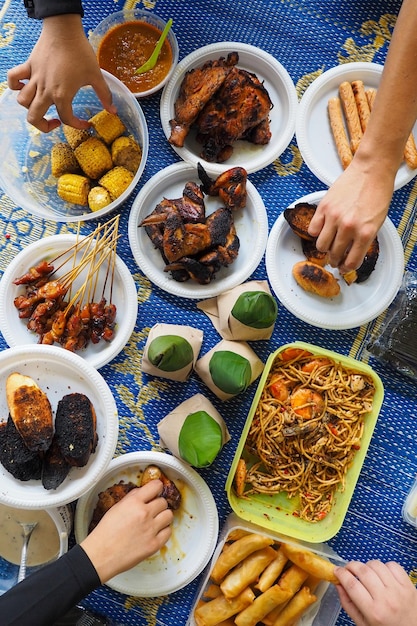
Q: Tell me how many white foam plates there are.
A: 7